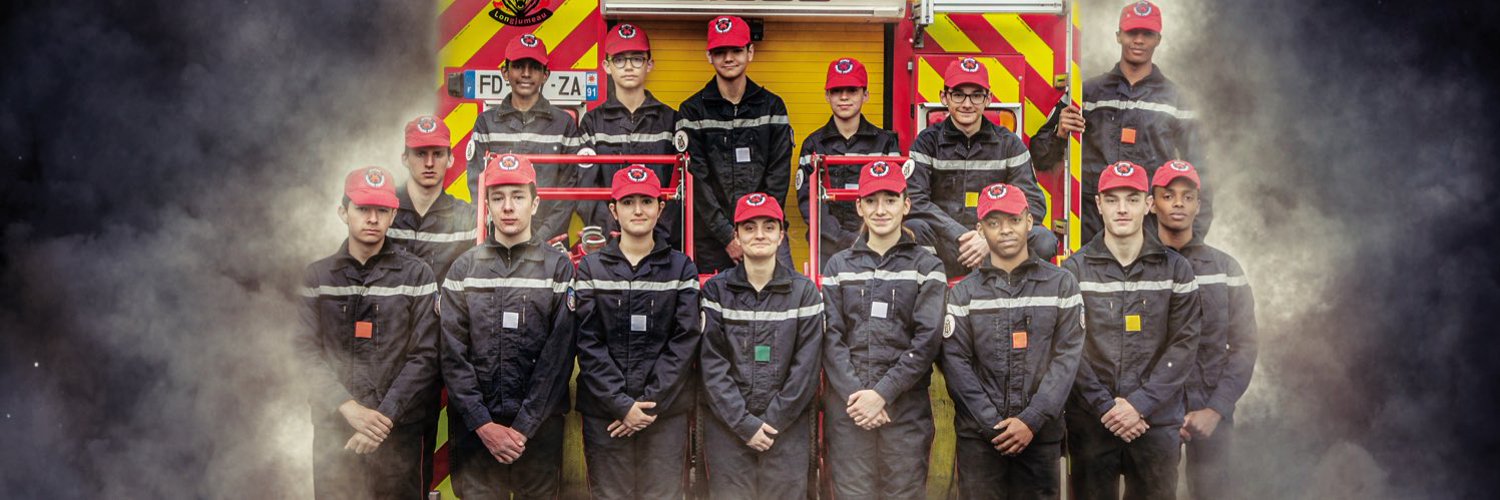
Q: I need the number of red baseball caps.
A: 15